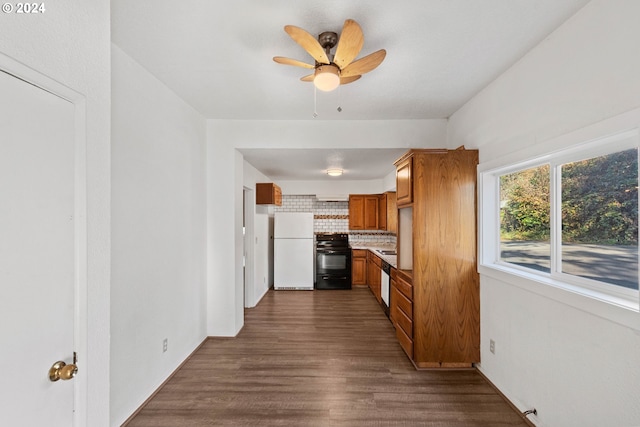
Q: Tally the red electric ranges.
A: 0